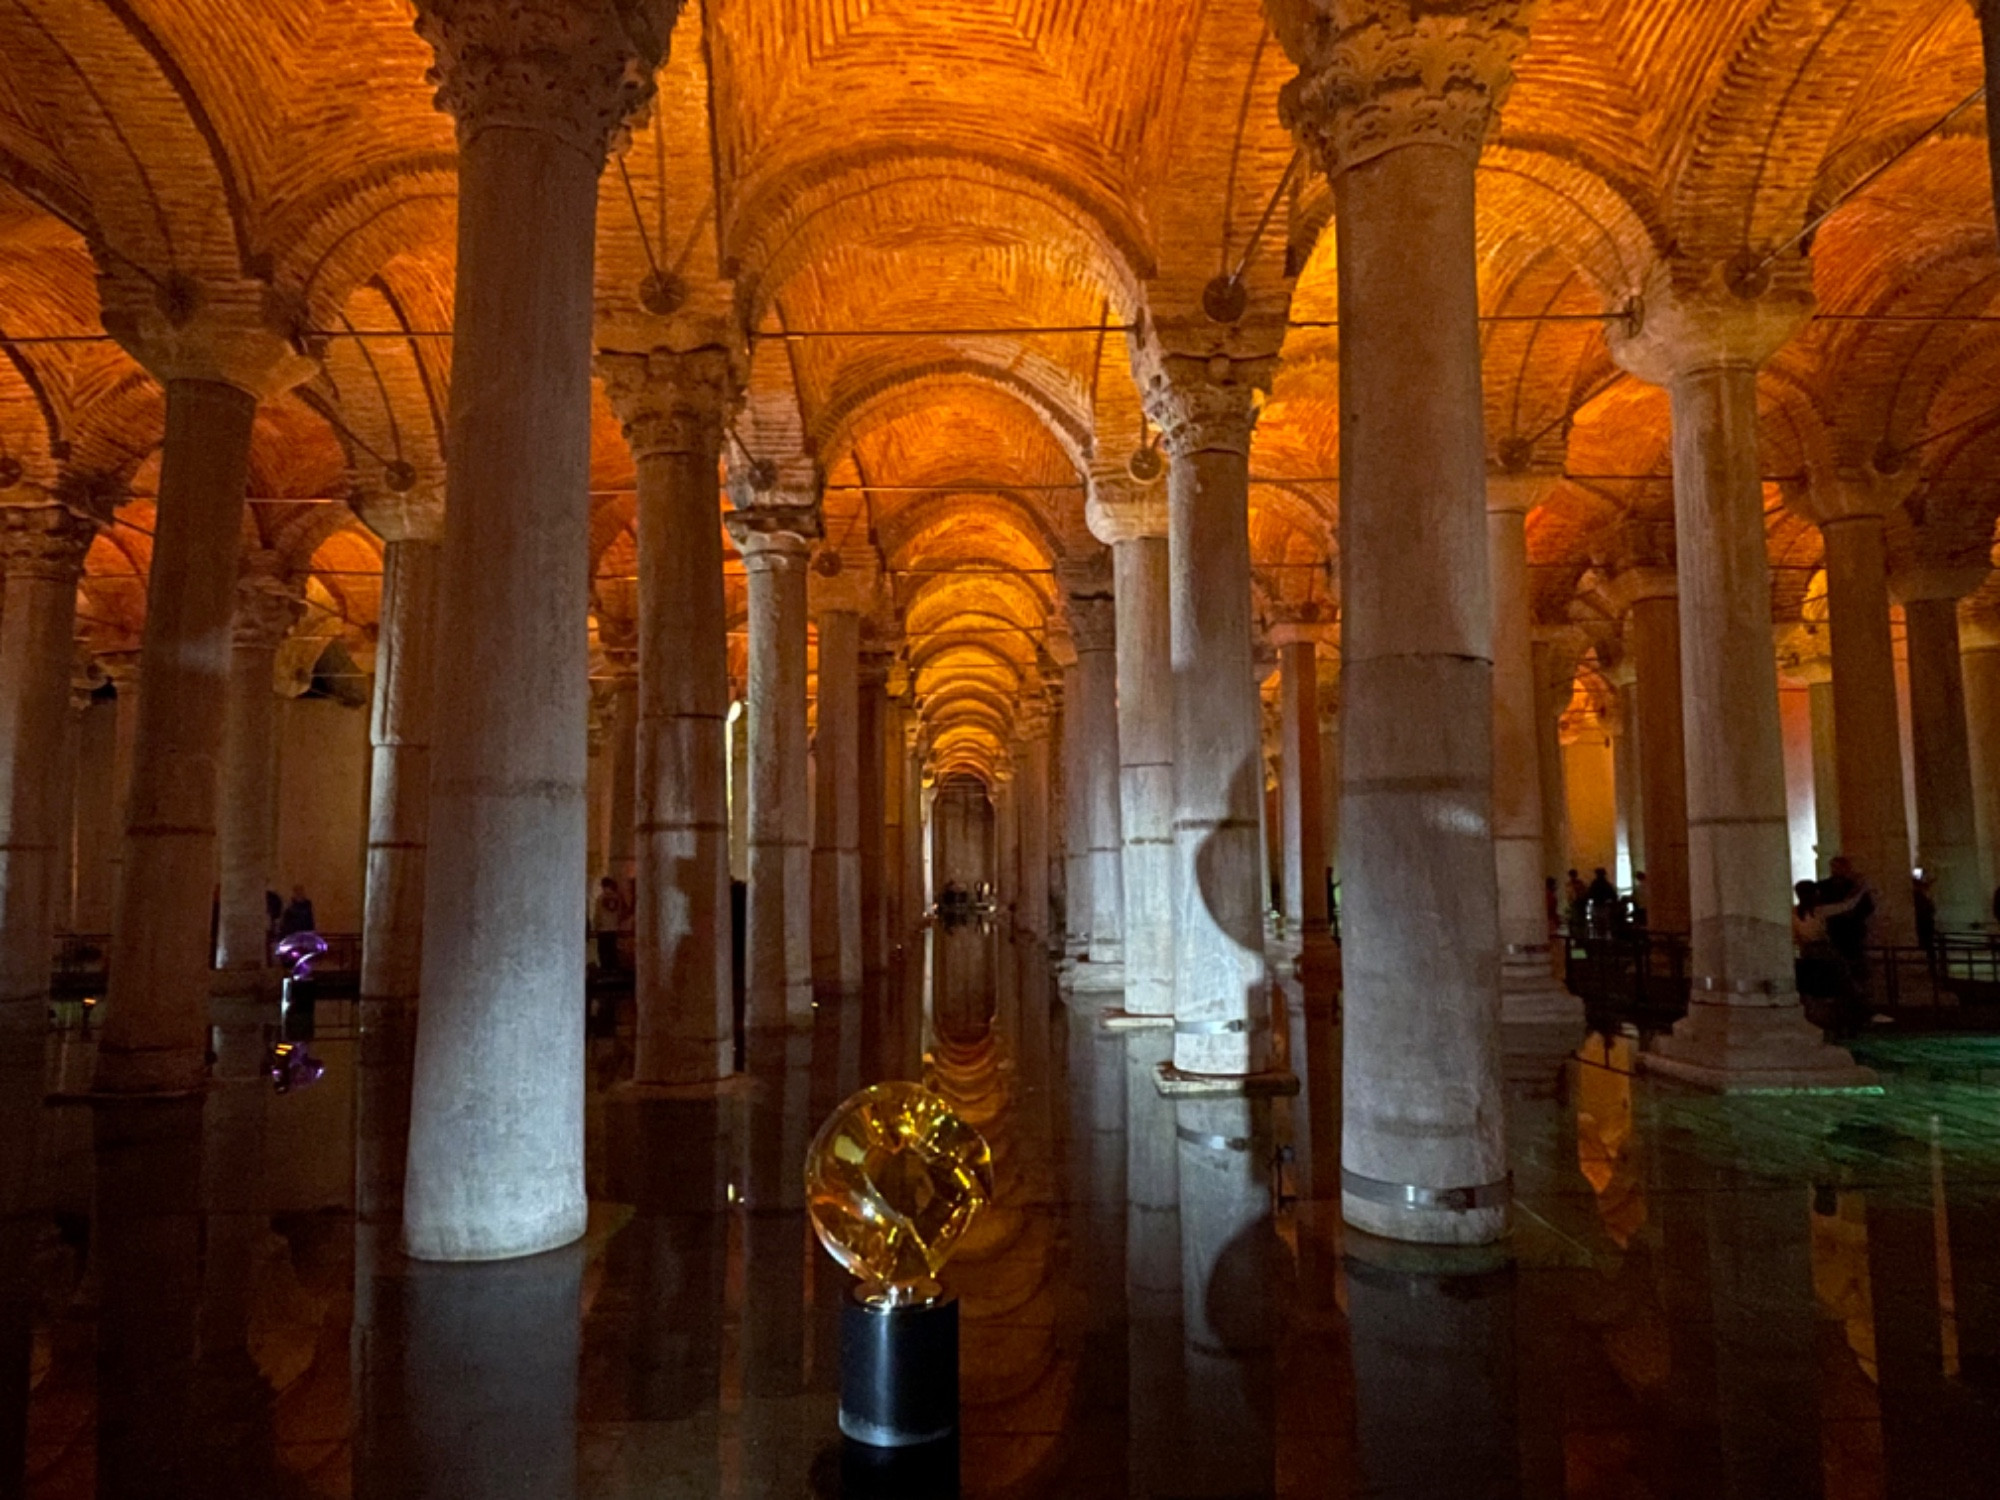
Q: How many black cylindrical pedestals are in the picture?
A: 2